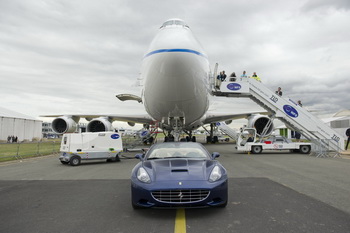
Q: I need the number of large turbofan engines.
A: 3